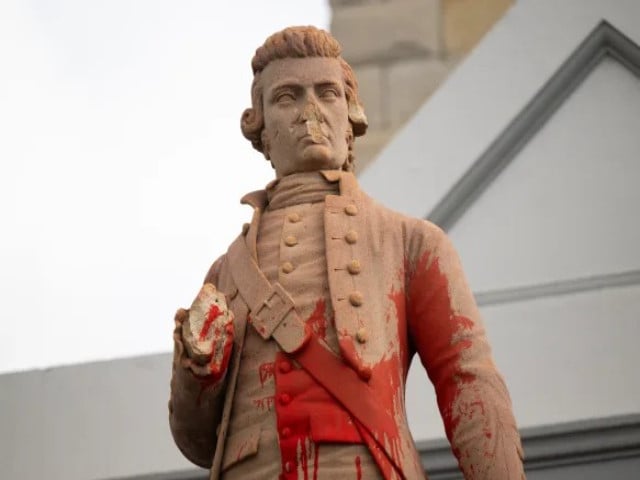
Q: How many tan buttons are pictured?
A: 8